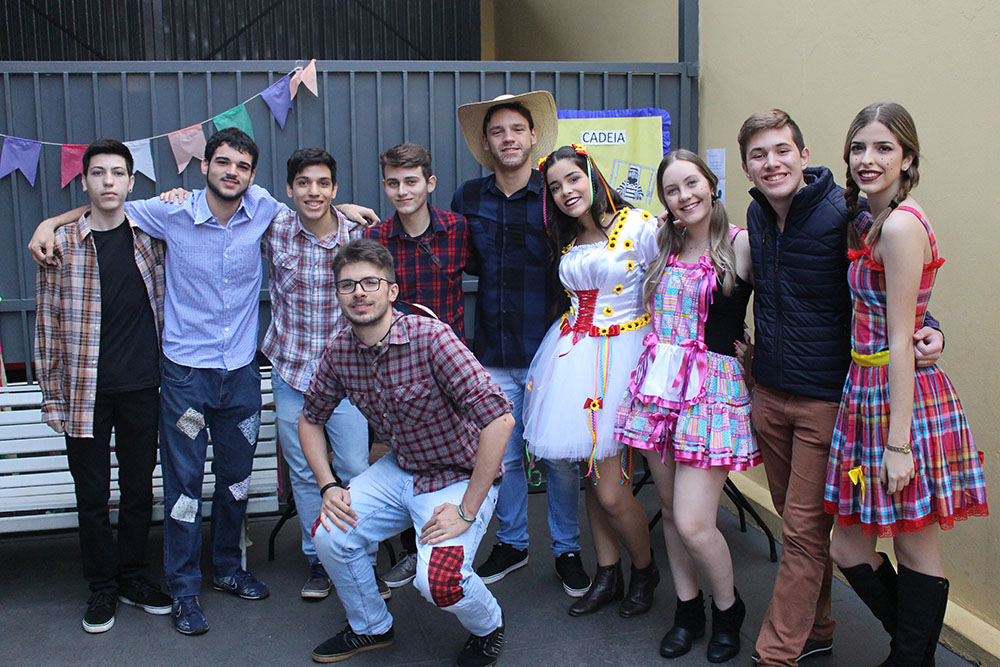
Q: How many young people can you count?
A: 10